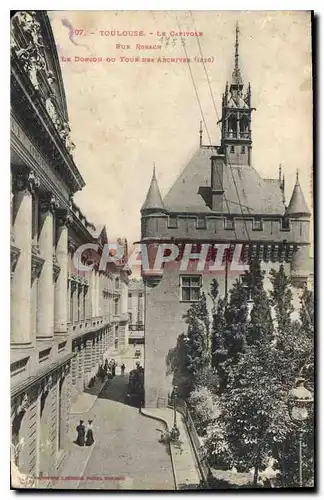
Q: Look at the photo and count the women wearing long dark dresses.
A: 2